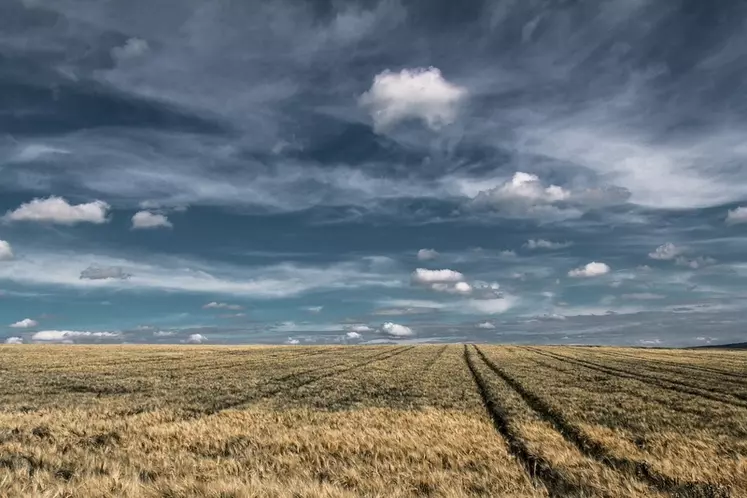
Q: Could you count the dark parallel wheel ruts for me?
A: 2